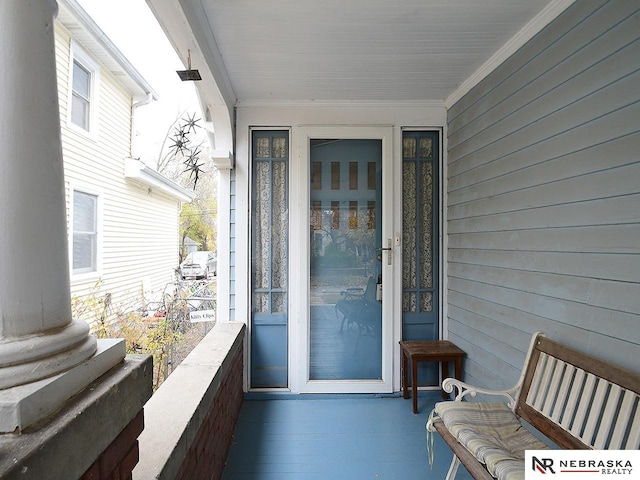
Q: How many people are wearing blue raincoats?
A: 0